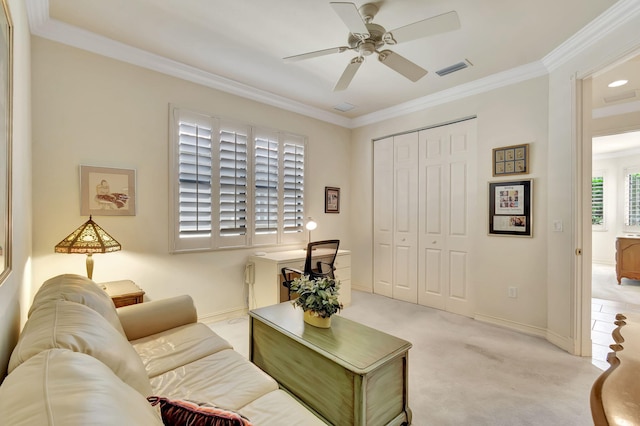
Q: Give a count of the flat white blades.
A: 5